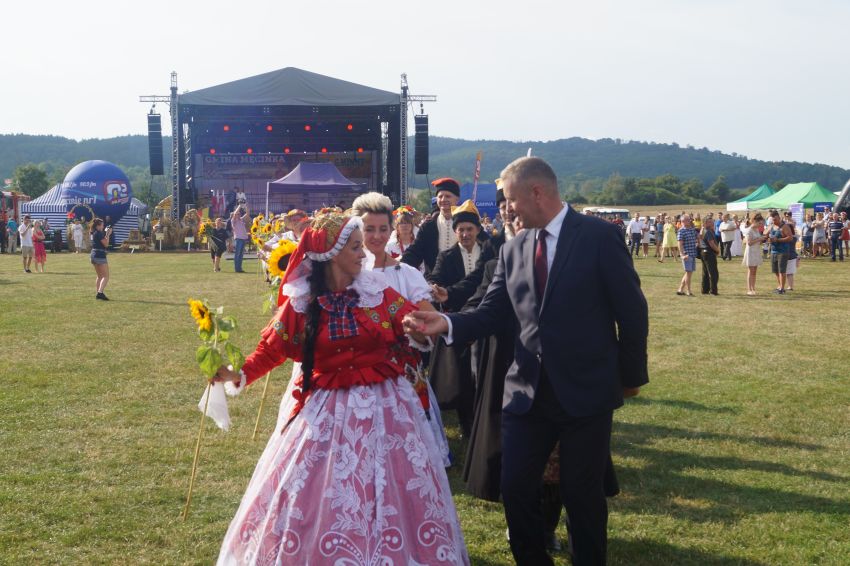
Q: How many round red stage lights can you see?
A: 9